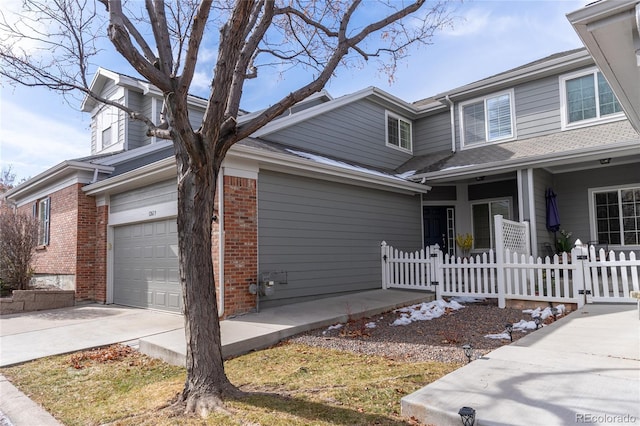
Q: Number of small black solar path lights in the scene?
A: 5